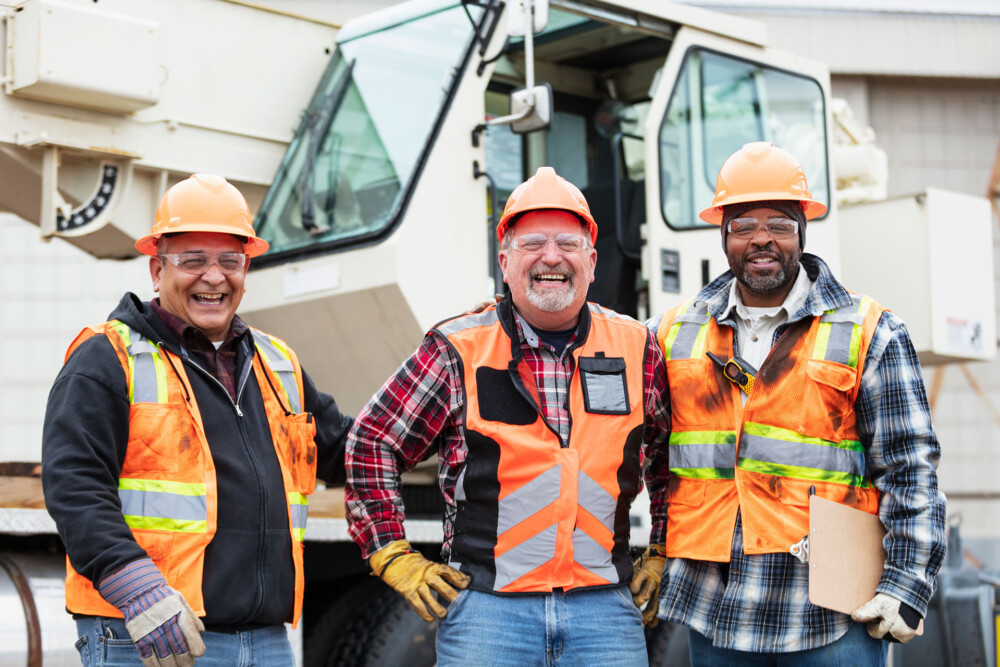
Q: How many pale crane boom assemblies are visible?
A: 1